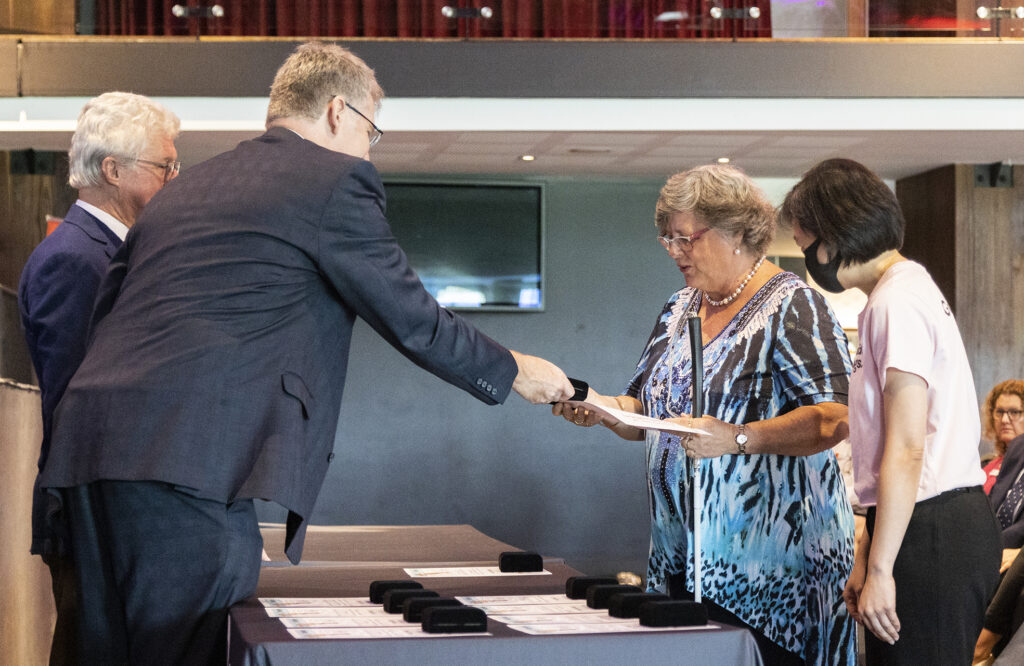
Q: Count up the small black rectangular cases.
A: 10